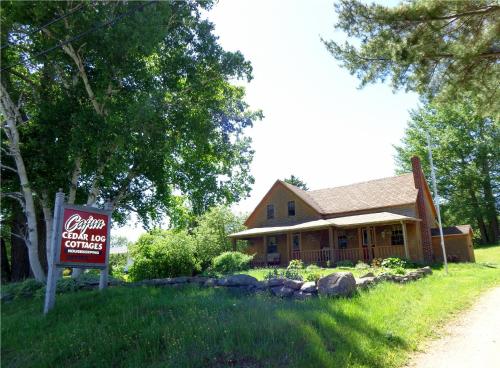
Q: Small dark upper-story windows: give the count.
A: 2